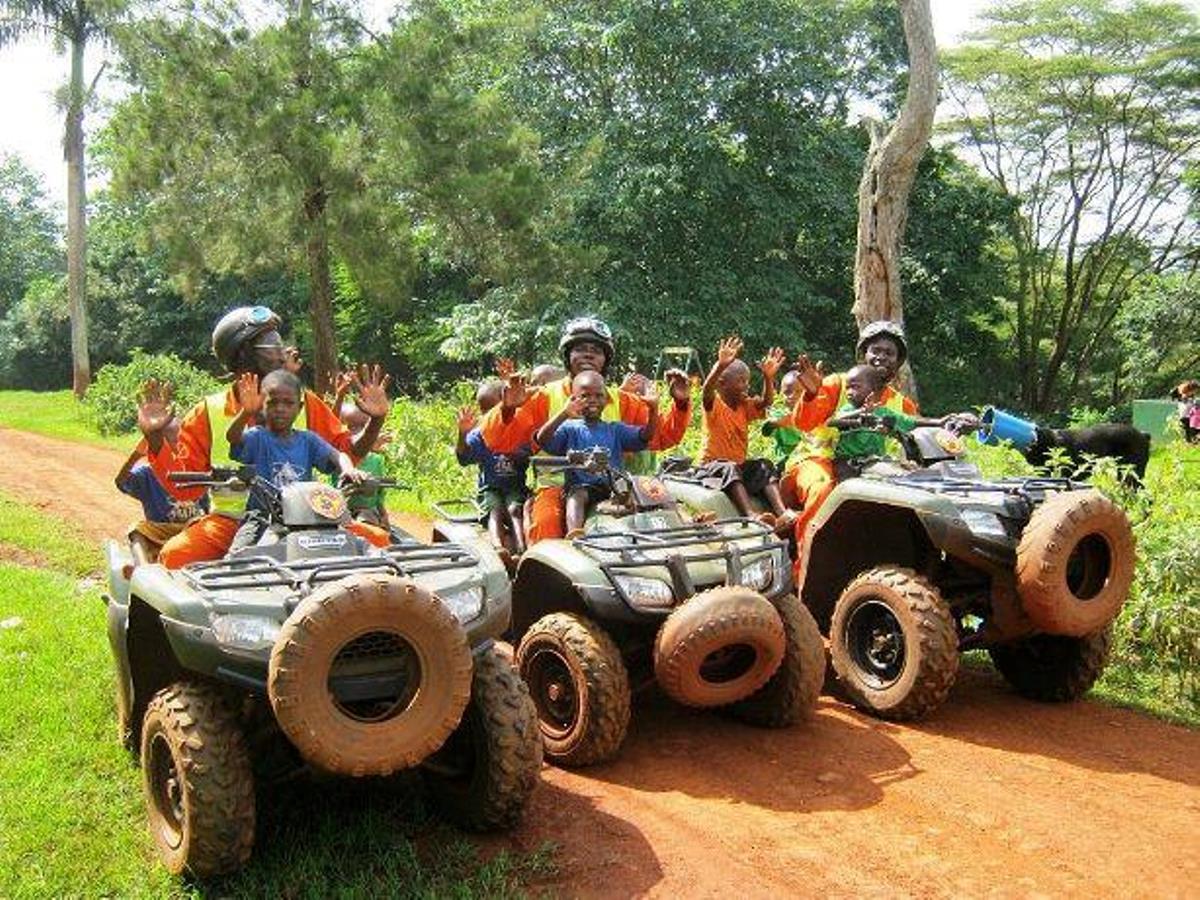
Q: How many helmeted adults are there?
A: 3